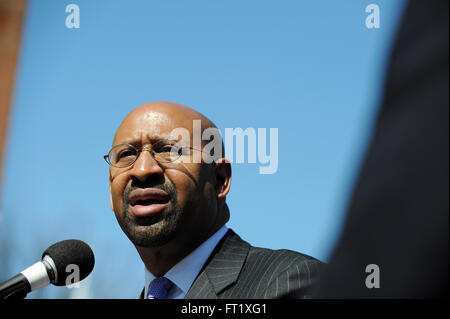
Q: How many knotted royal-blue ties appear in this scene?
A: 1